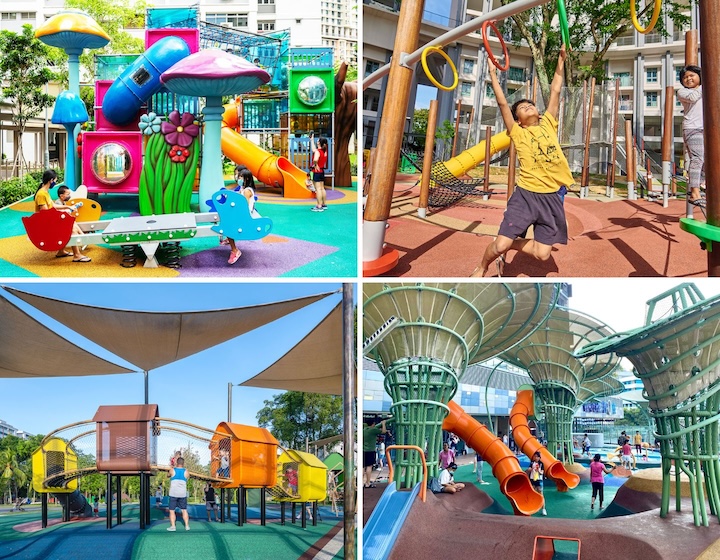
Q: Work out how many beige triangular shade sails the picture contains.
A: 3